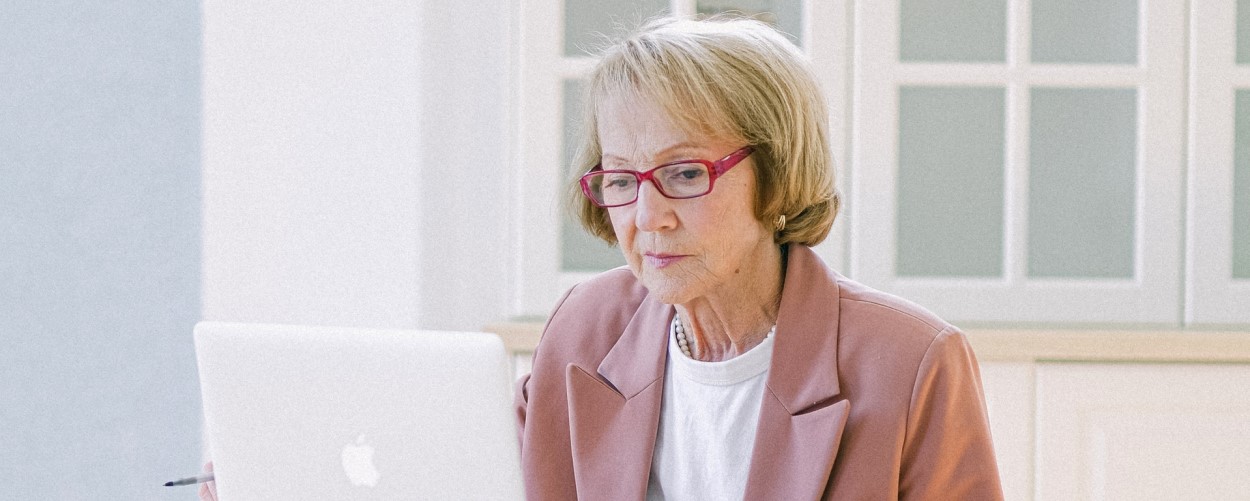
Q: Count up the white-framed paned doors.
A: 3